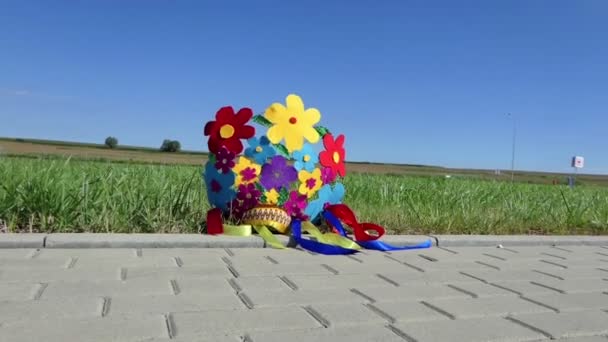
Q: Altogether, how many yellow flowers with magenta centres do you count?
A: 2